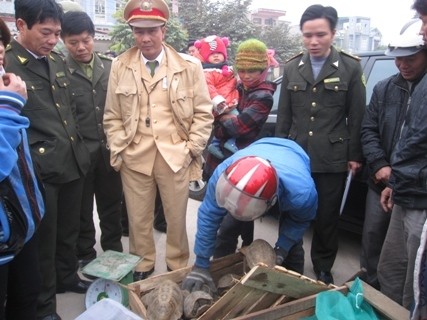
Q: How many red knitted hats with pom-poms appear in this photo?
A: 1